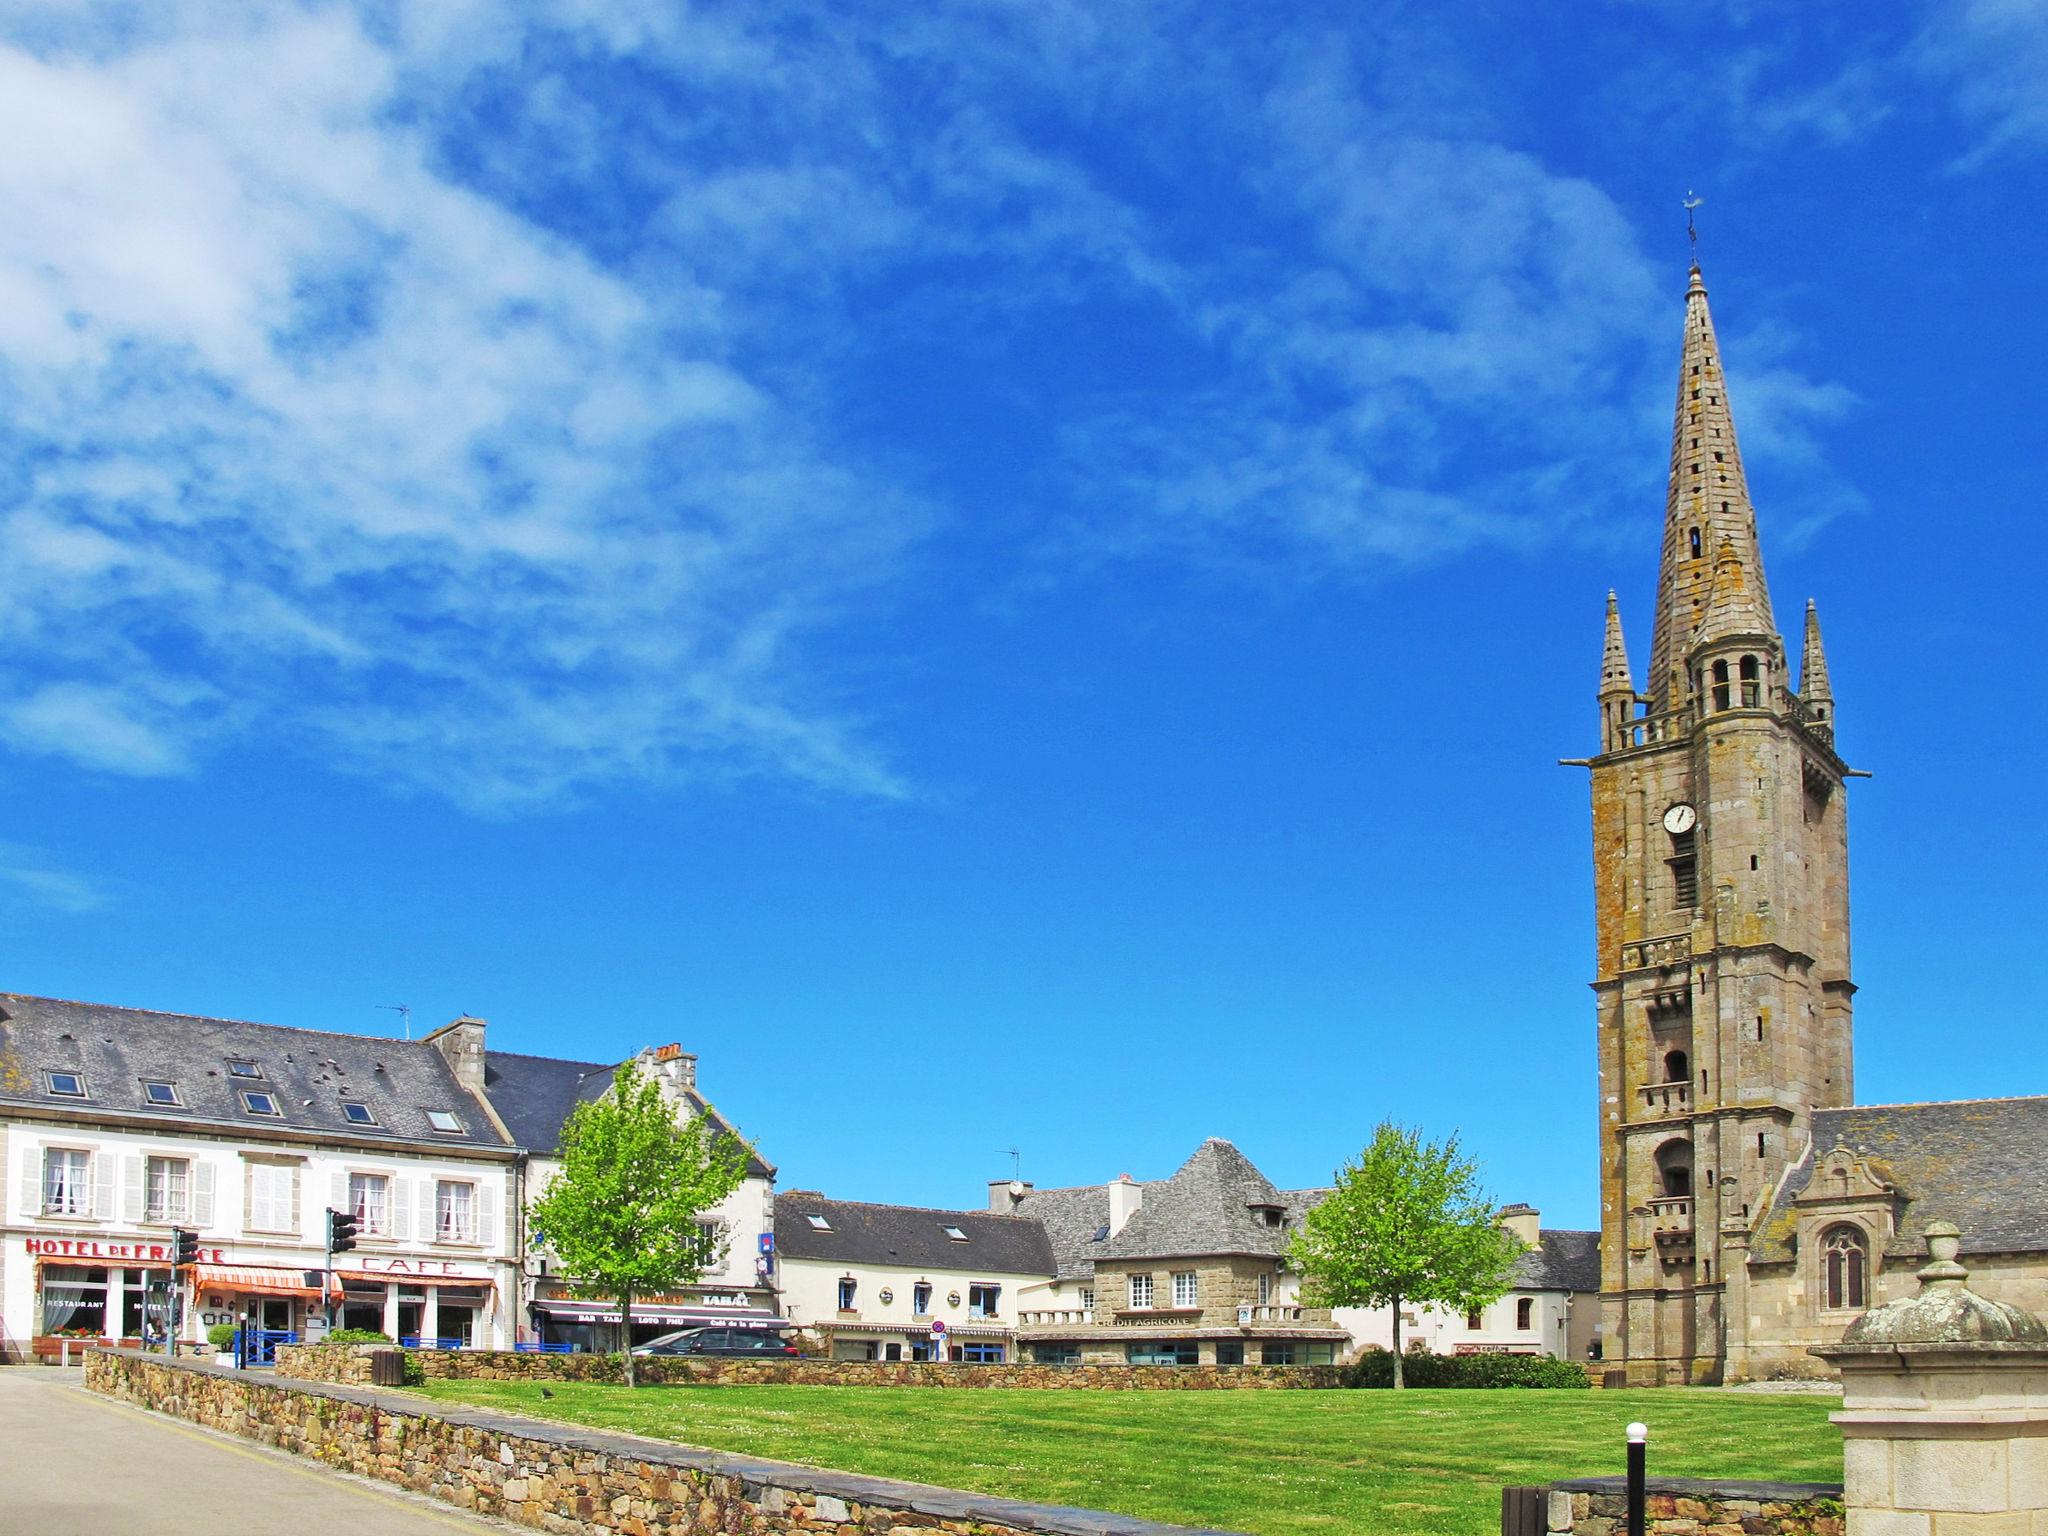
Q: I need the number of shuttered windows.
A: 5